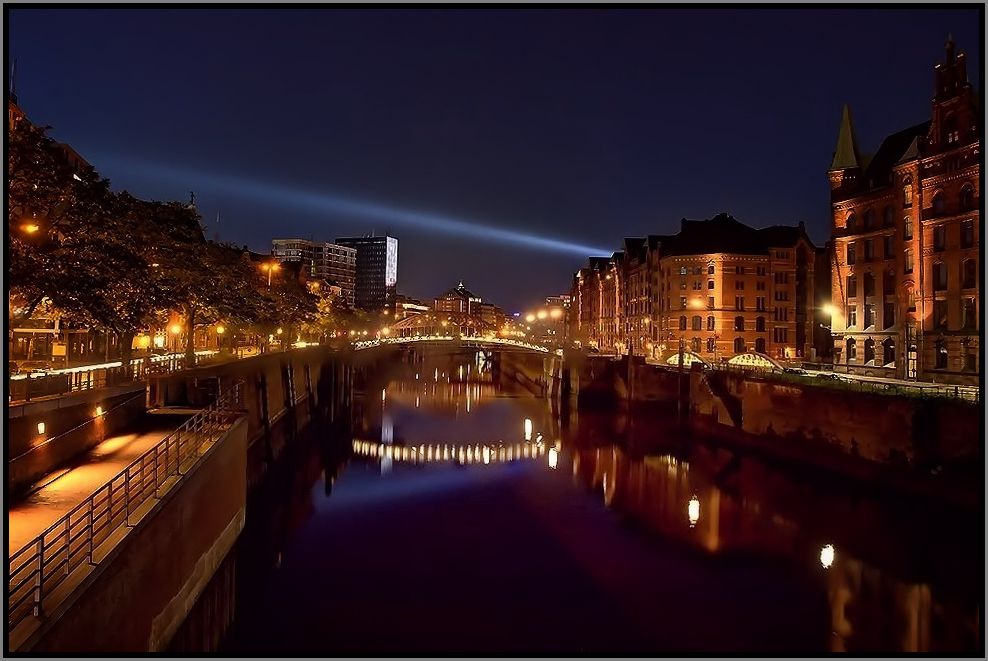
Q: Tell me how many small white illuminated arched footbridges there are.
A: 2